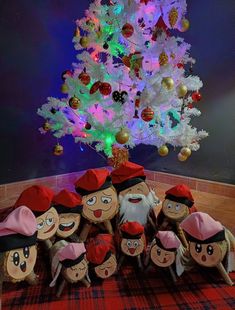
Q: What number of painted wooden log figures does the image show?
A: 11